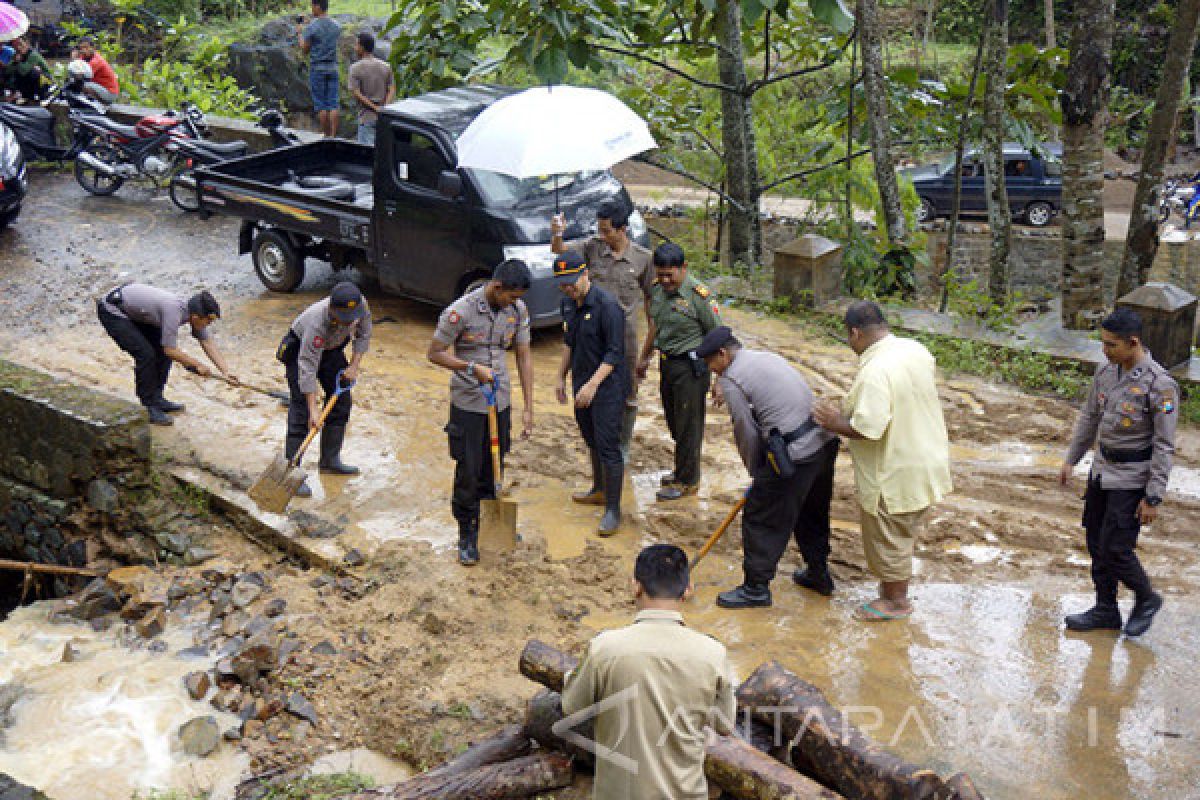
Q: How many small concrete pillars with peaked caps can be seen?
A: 2